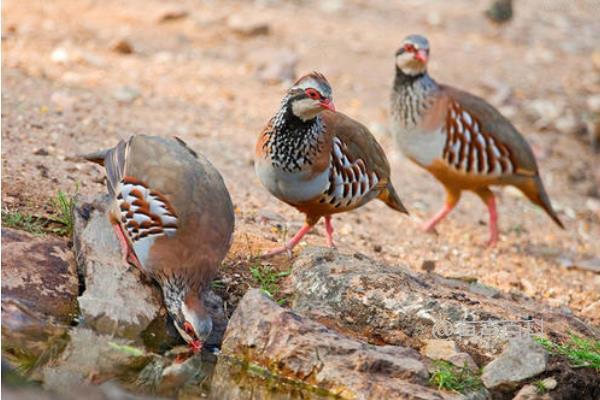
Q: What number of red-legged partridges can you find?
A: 3